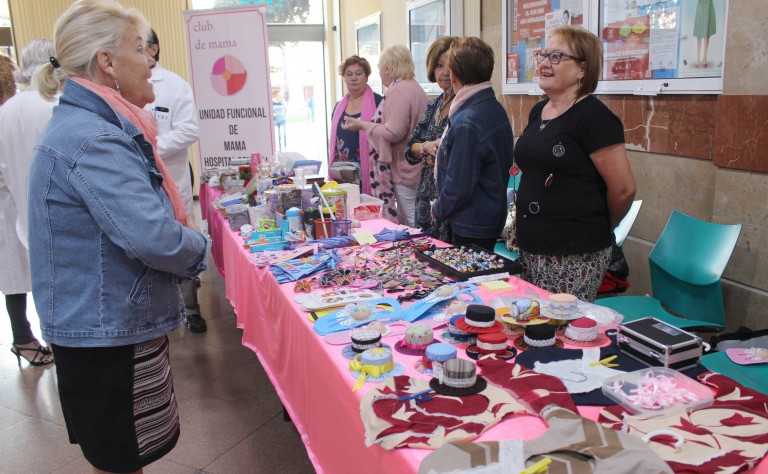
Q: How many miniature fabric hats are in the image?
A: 12